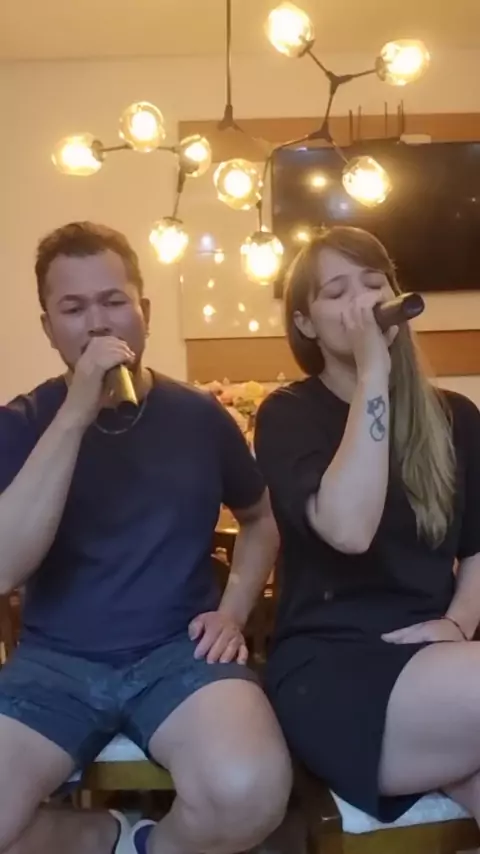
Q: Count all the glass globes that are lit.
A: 9